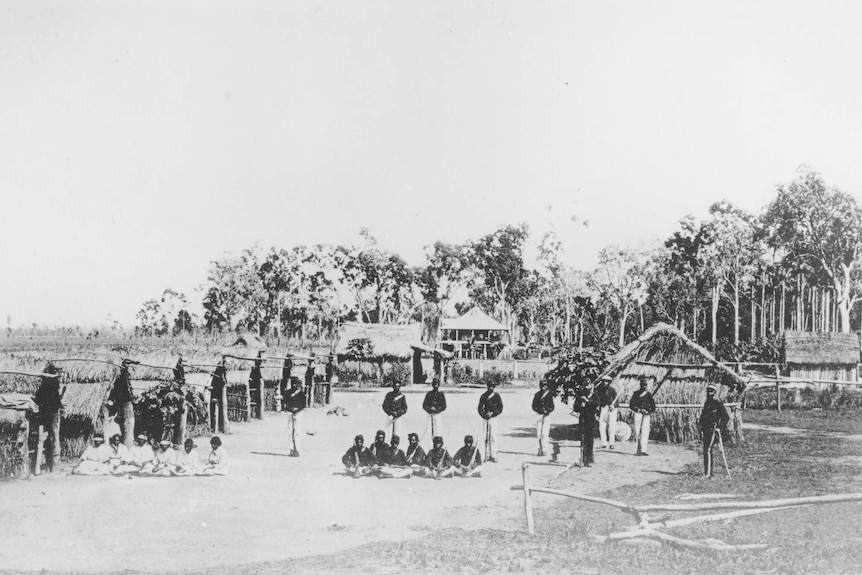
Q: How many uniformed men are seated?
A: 6